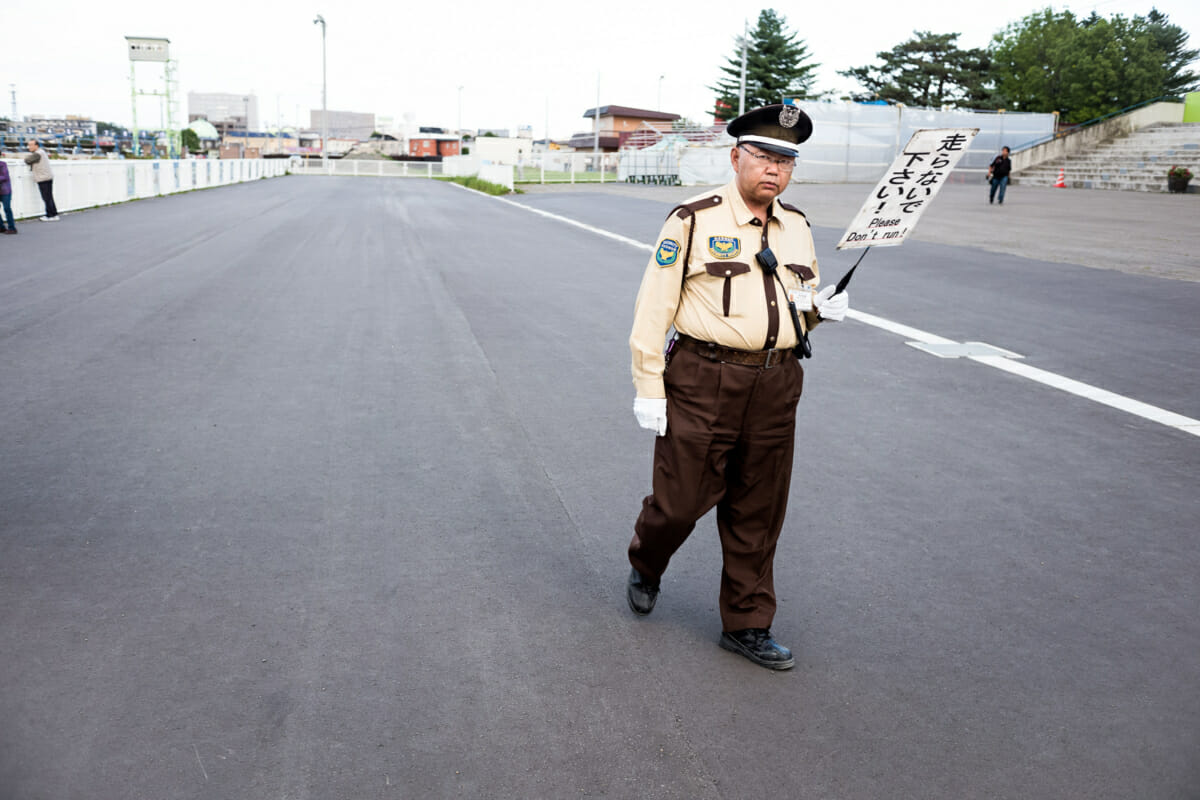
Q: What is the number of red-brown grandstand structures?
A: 1